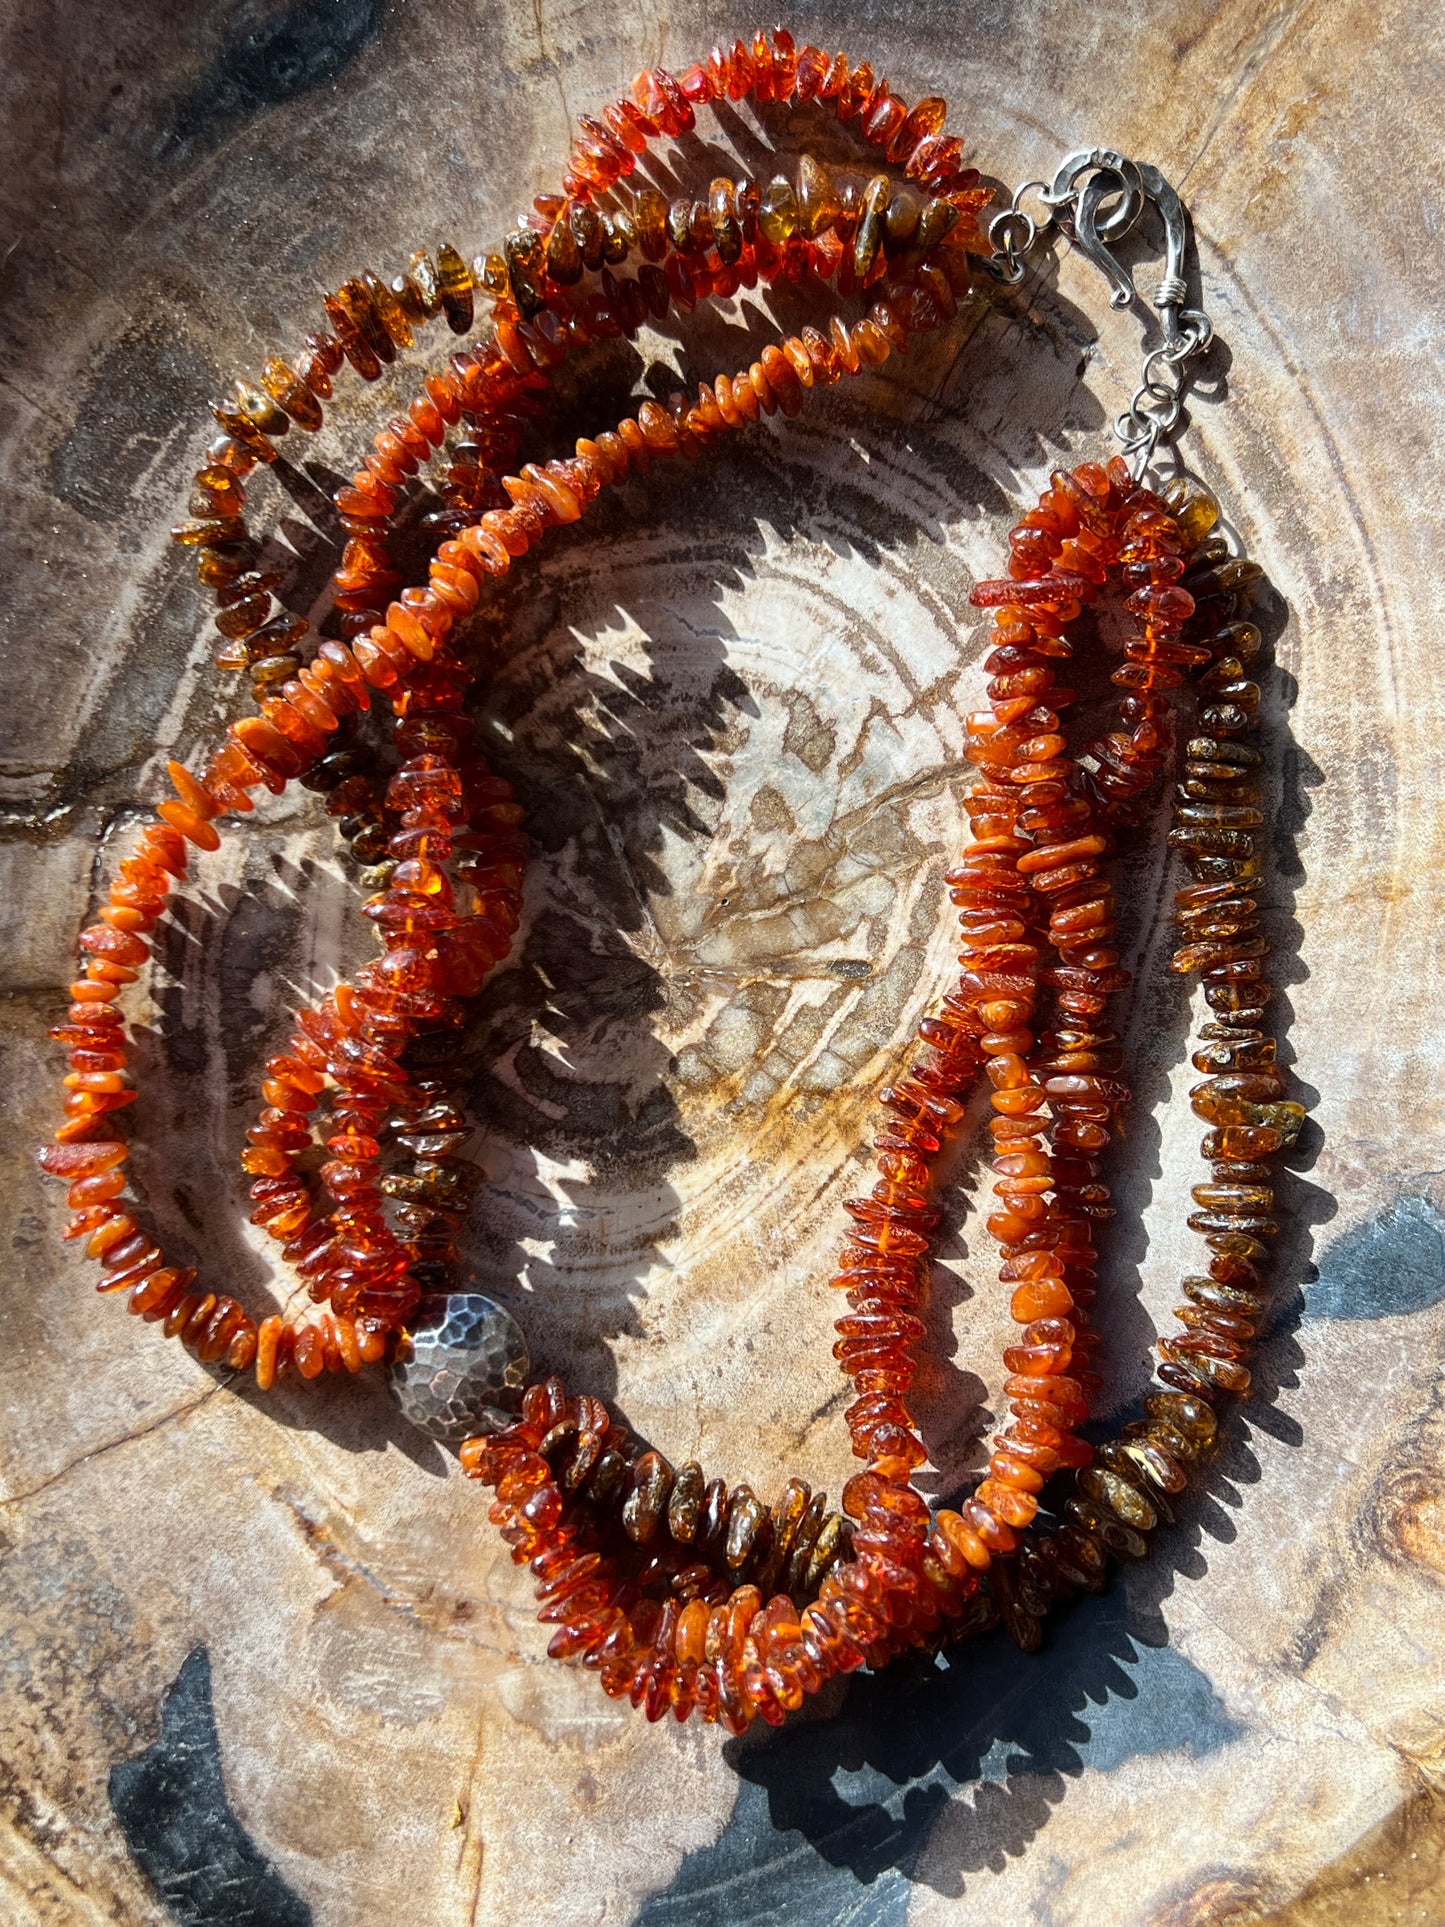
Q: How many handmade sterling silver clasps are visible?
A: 1